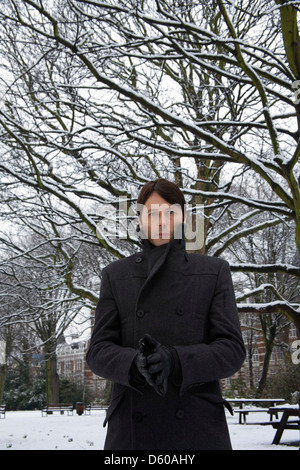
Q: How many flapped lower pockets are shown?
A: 2